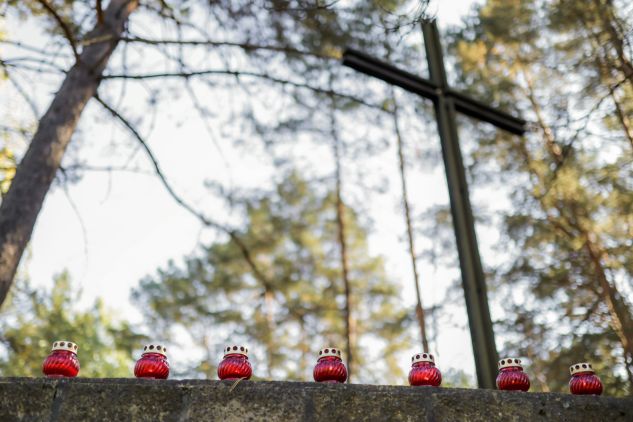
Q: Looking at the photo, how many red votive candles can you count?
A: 7